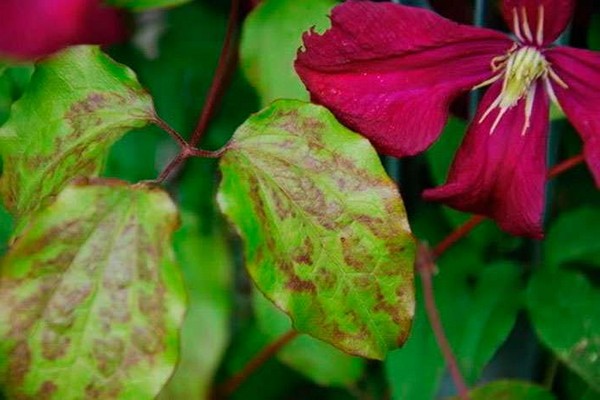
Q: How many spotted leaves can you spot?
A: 3